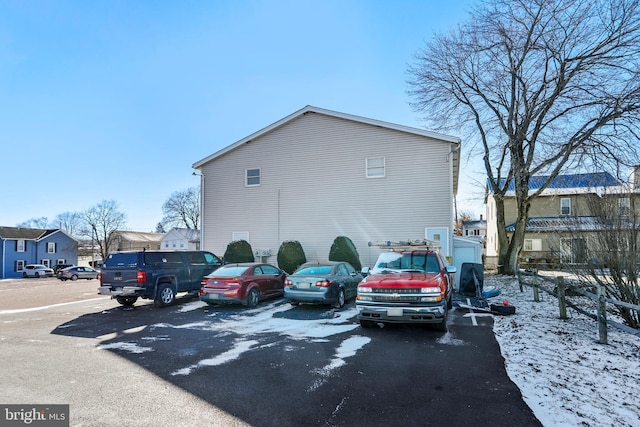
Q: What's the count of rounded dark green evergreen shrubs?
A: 3